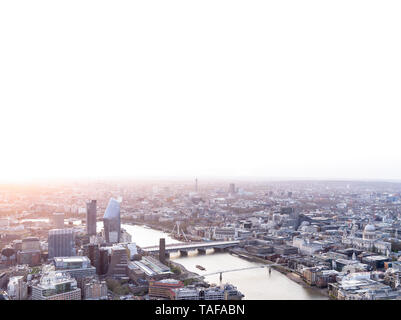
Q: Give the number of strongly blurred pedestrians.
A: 0